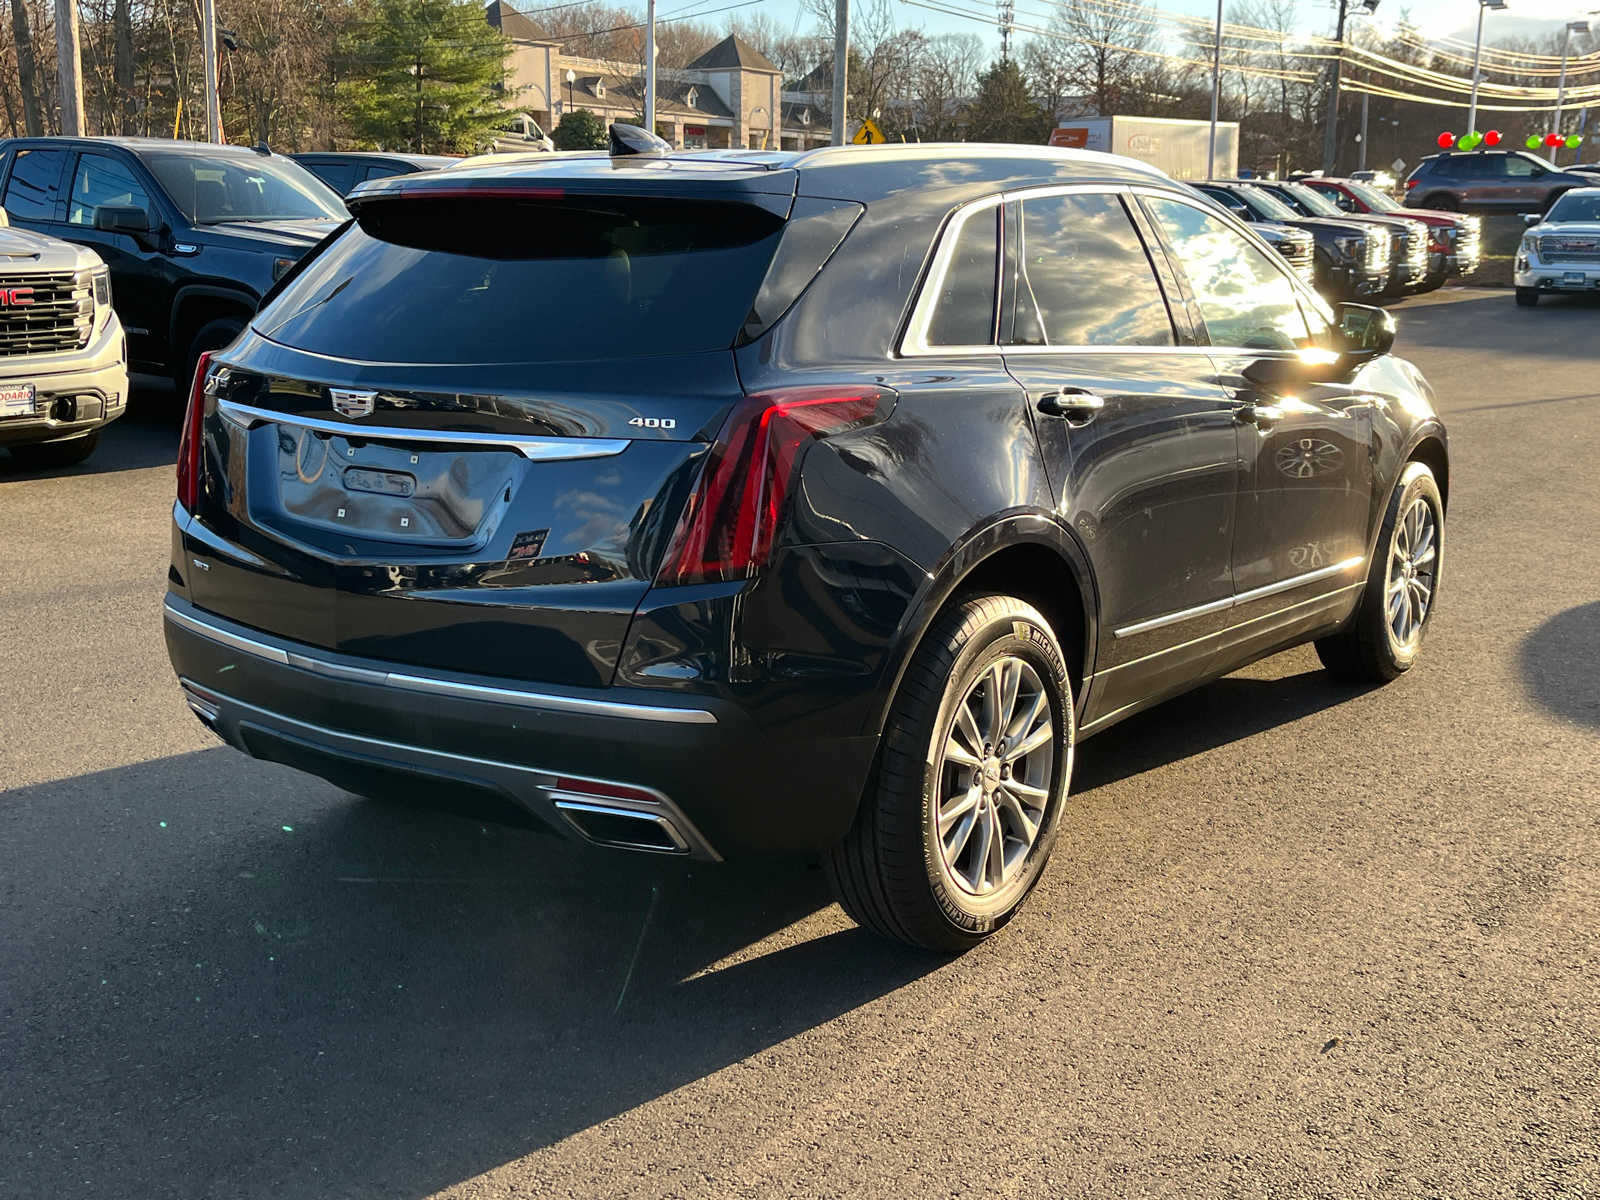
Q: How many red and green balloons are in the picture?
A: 8